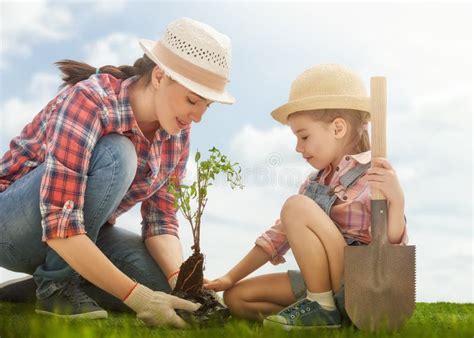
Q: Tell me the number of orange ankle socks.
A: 0